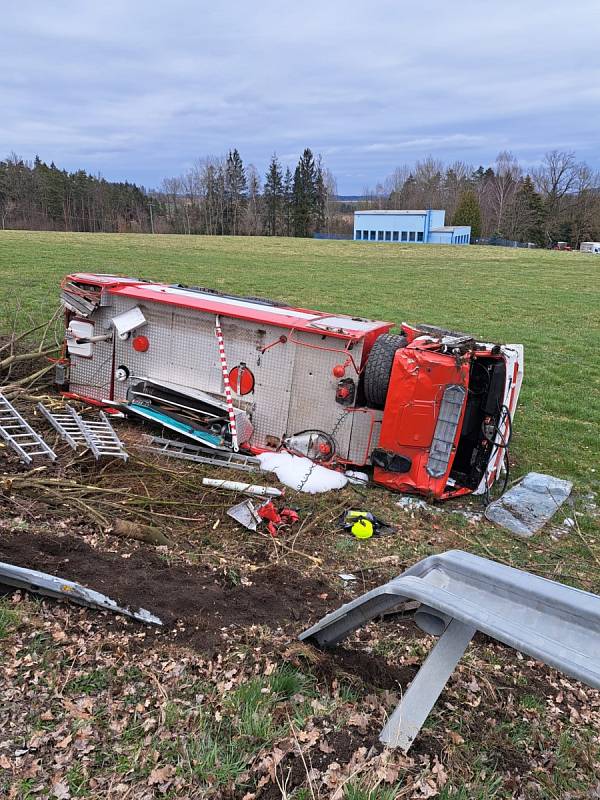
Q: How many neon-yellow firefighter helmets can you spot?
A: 1